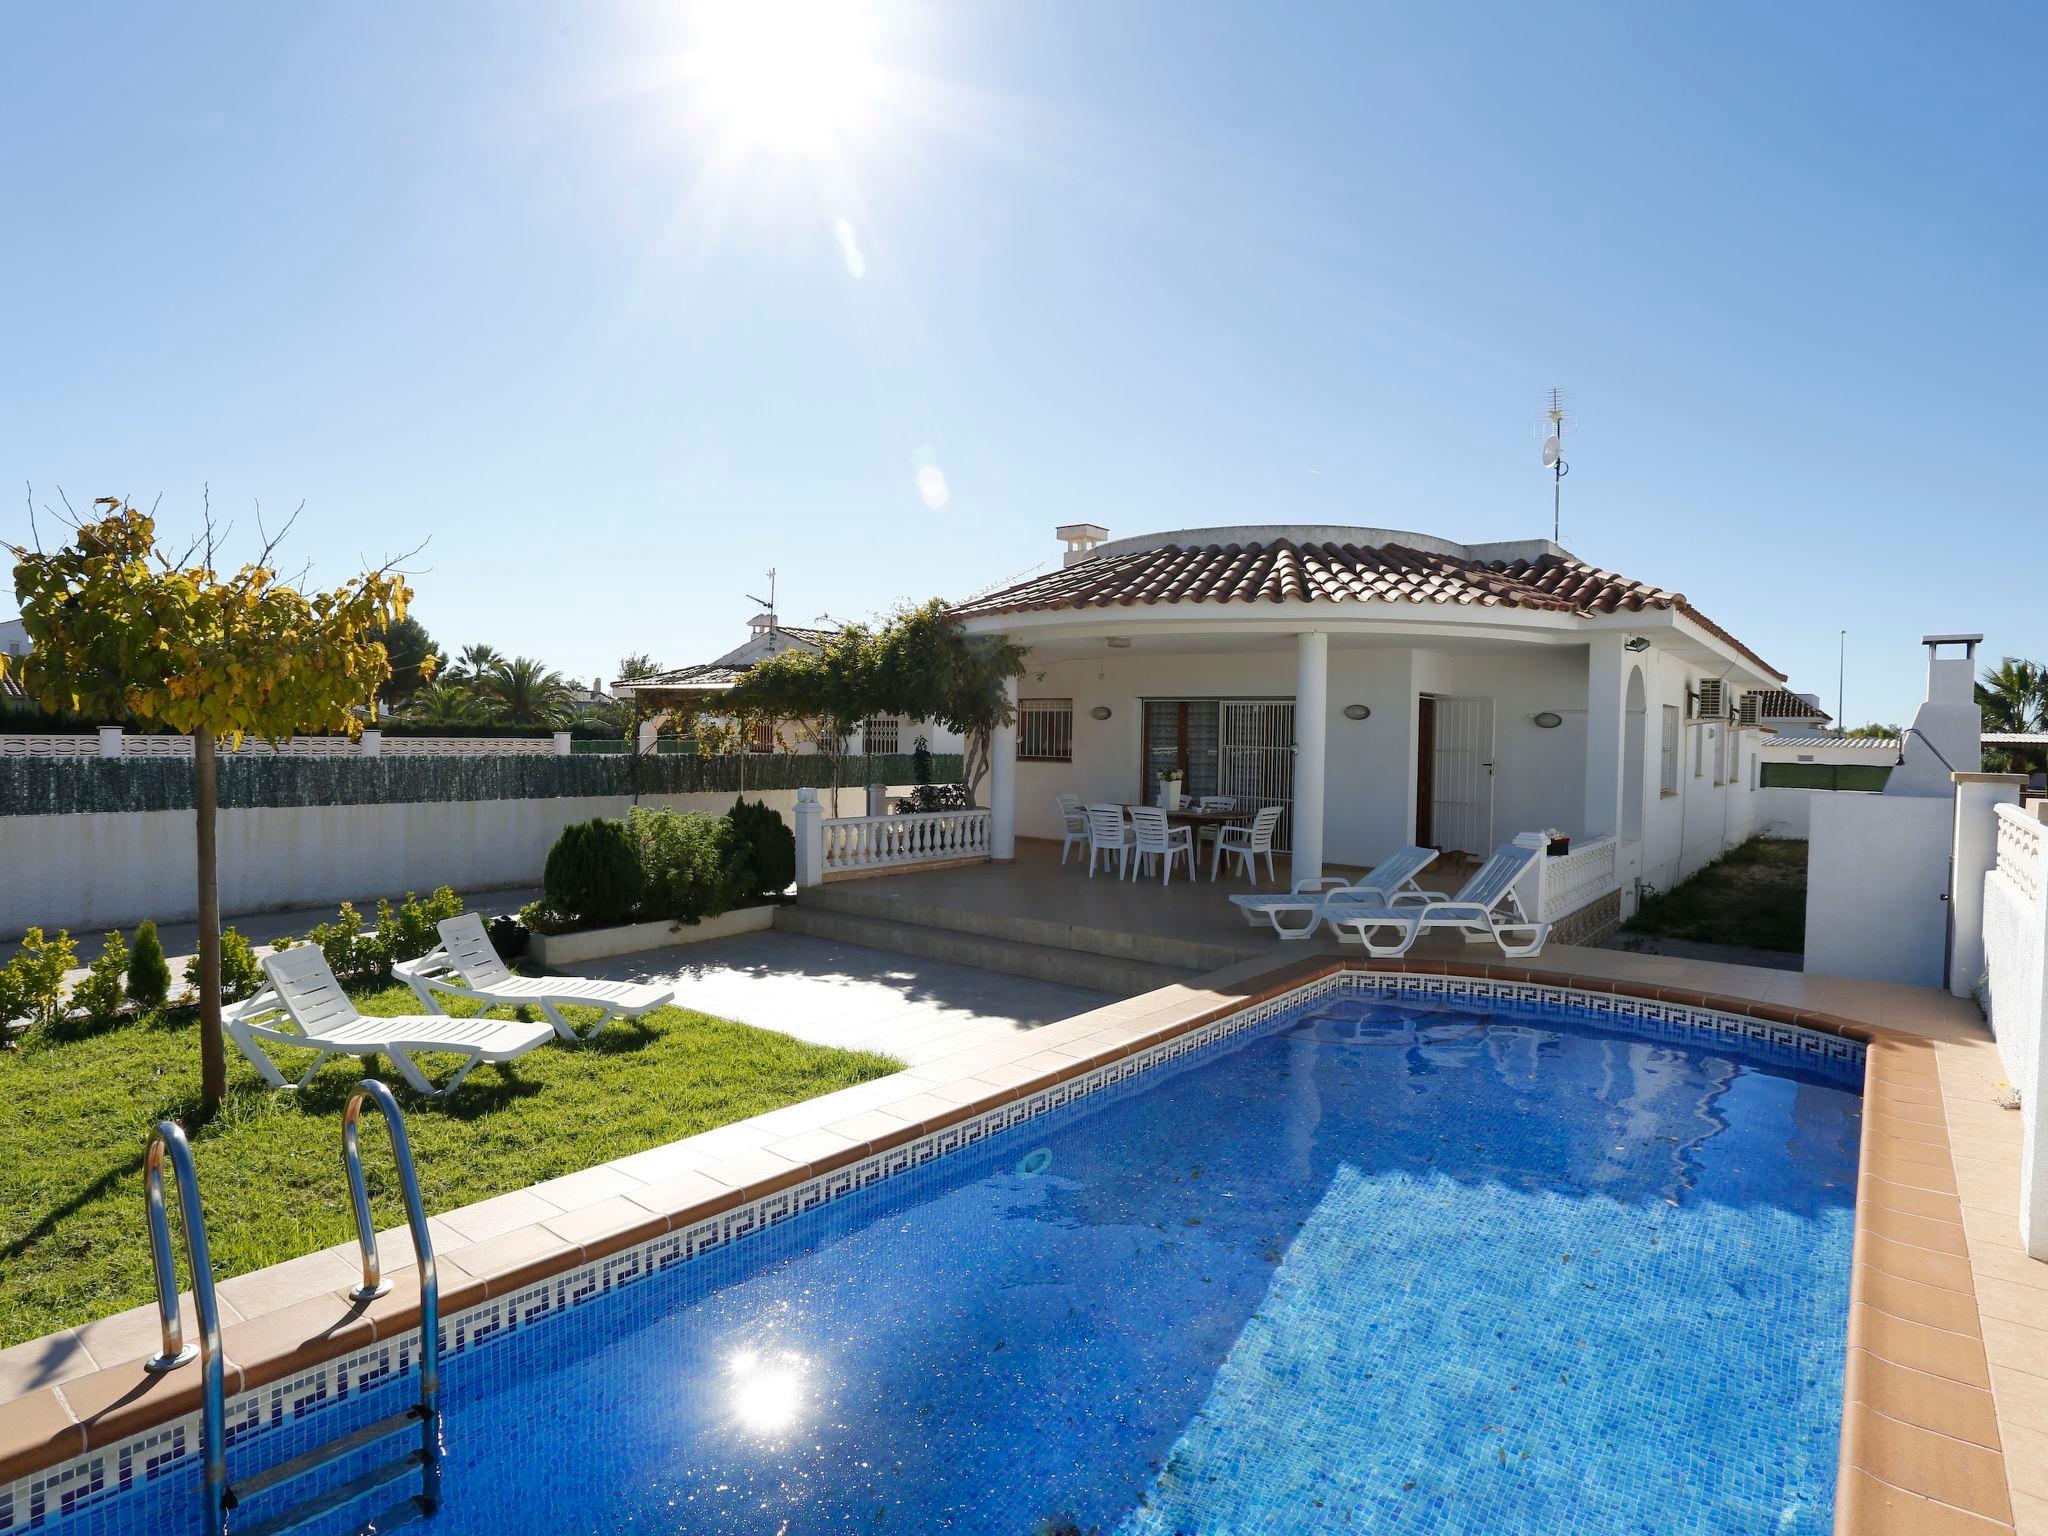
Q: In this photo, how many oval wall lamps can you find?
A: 3